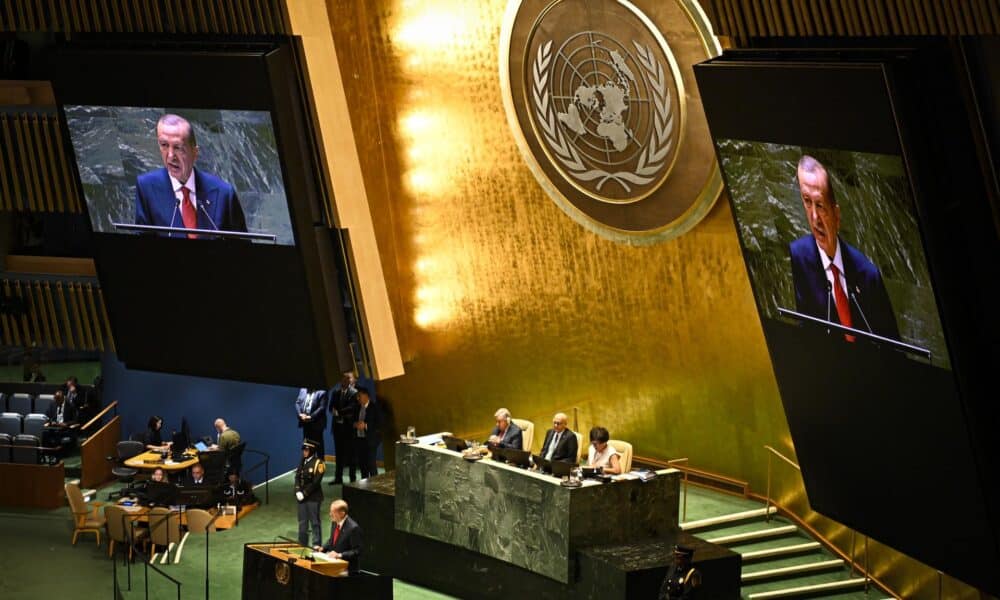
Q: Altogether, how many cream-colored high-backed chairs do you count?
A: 3